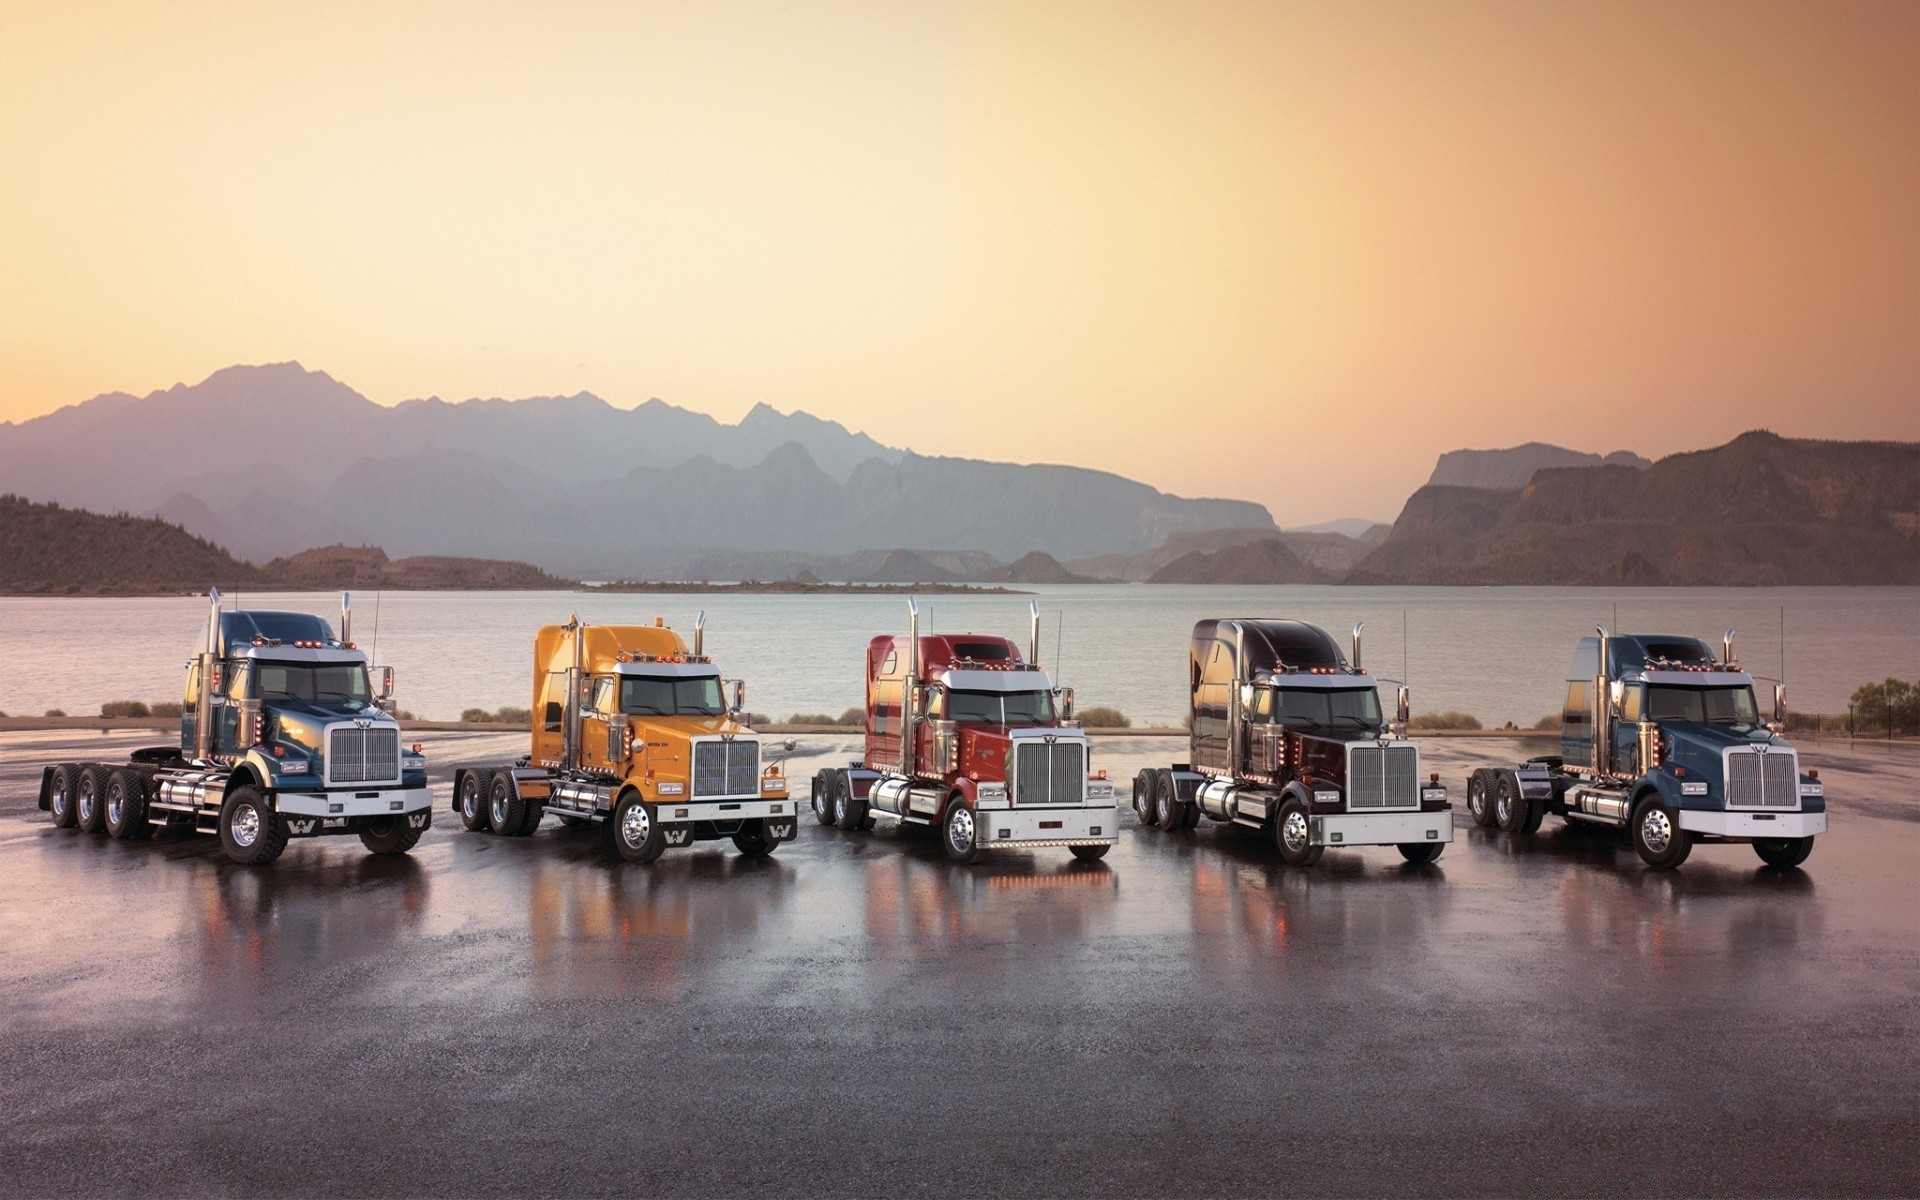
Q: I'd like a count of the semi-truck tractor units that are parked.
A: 5